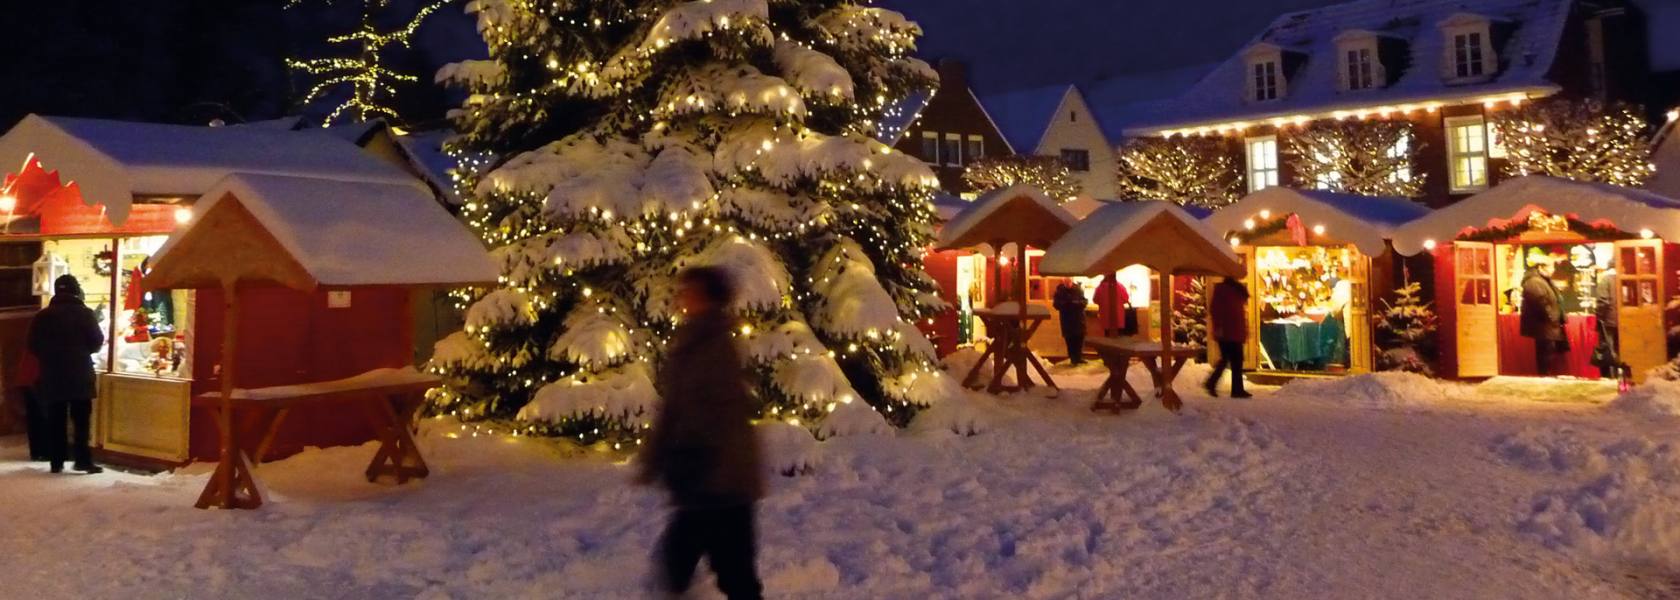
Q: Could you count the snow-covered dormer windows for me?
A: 3